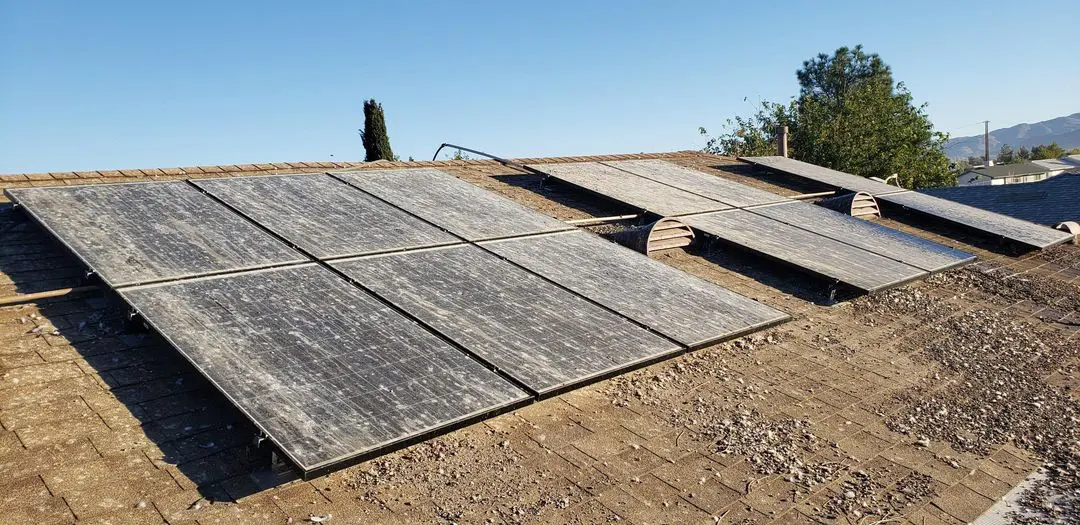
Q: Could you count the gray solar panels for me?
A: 12